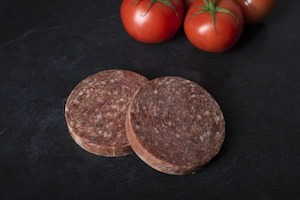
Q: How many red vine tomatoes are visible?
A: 3